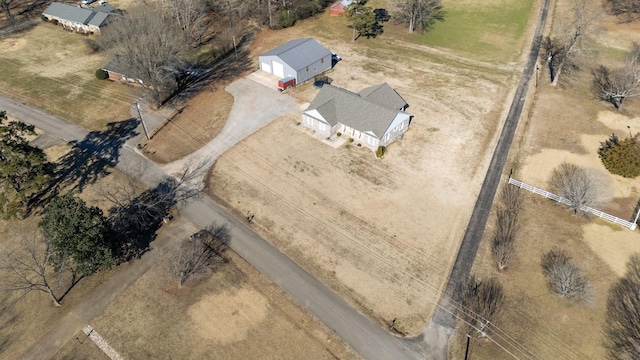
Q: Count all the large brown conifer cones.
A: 0